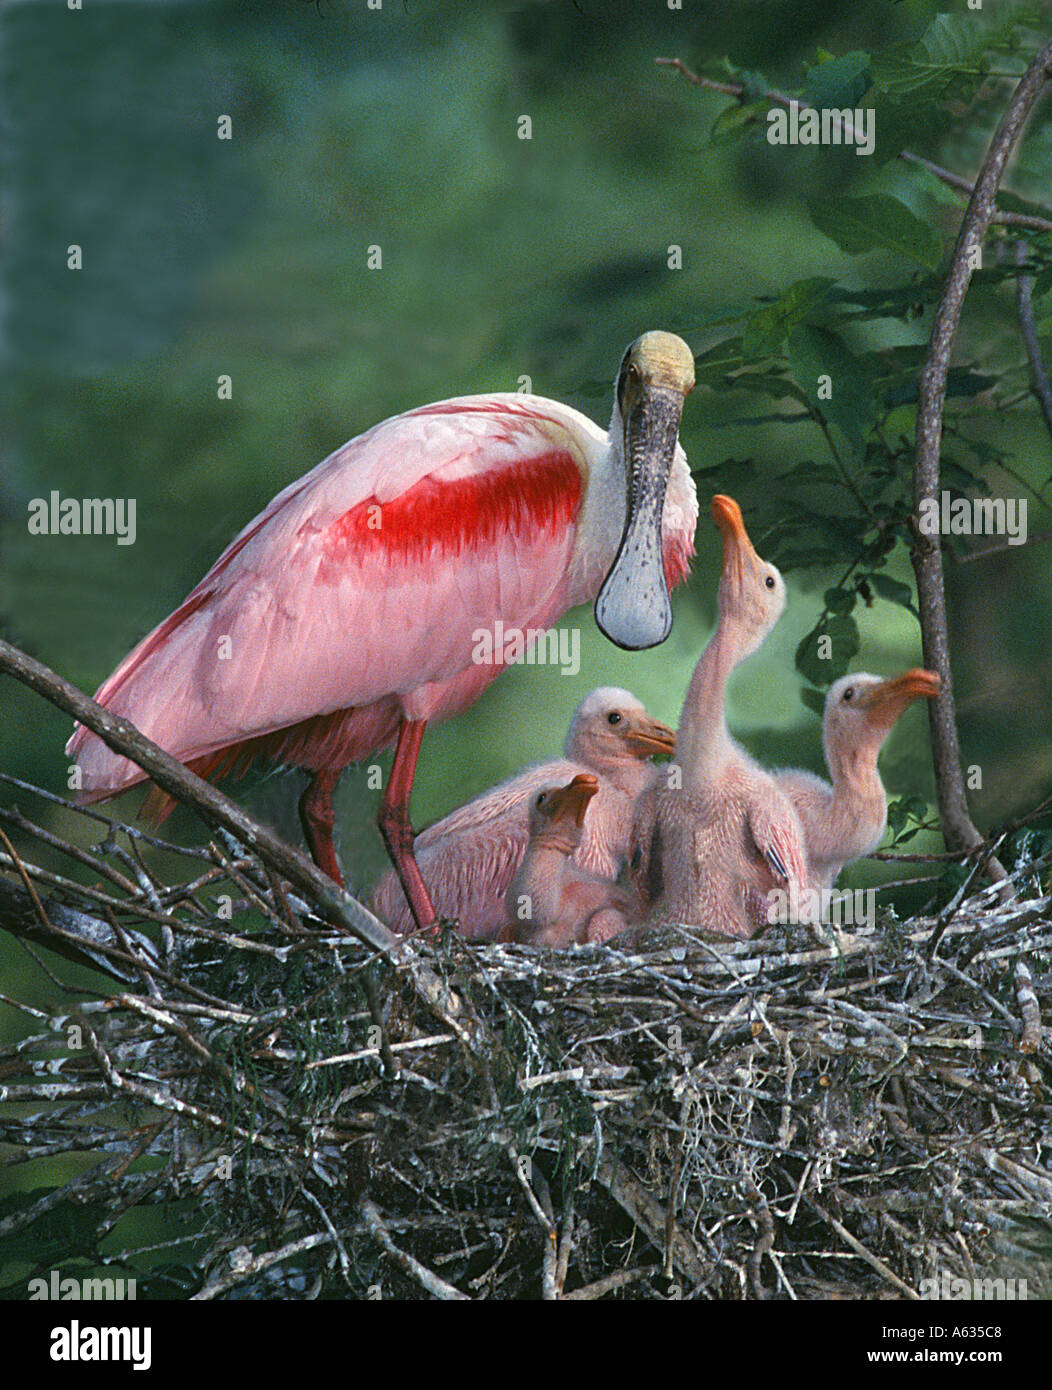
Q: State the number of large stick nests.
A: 1